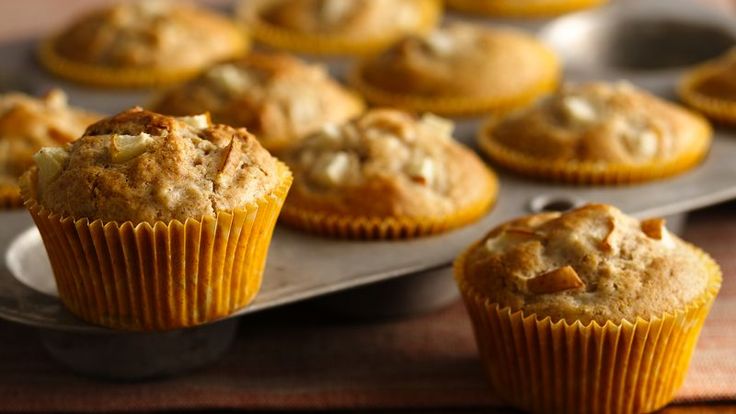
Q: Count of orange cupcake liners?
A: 11